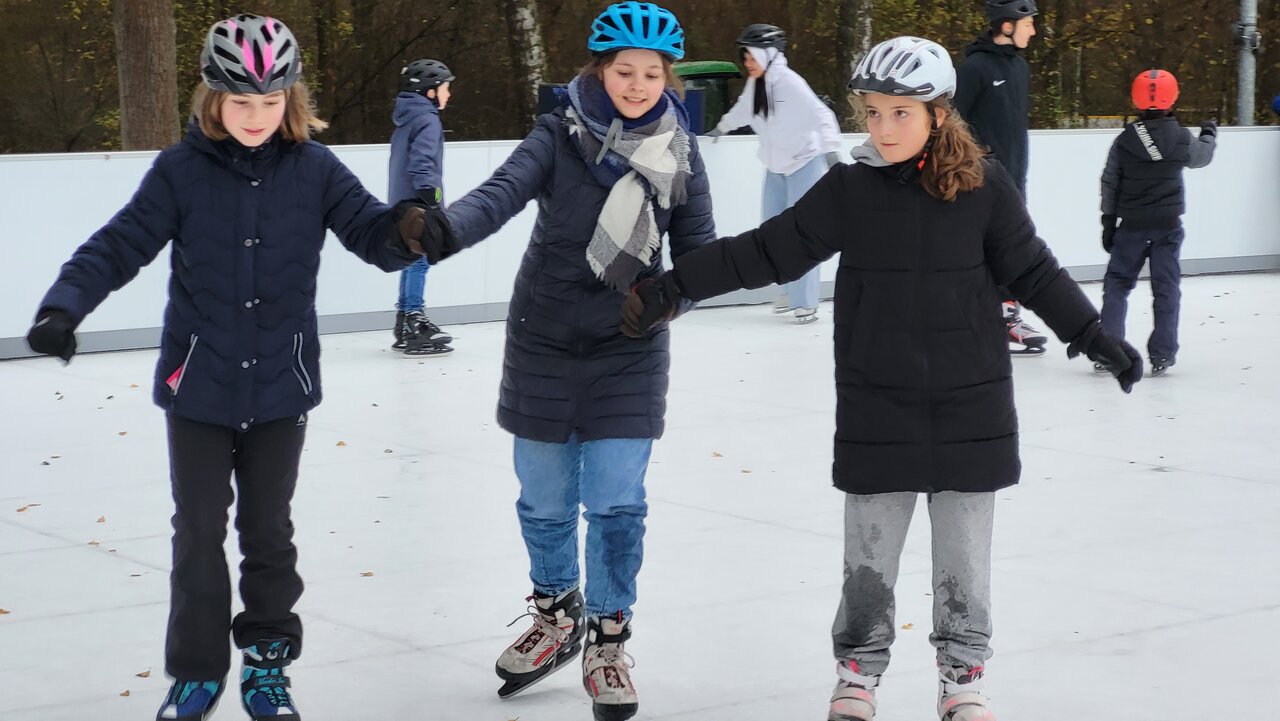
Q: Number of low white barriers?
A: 1